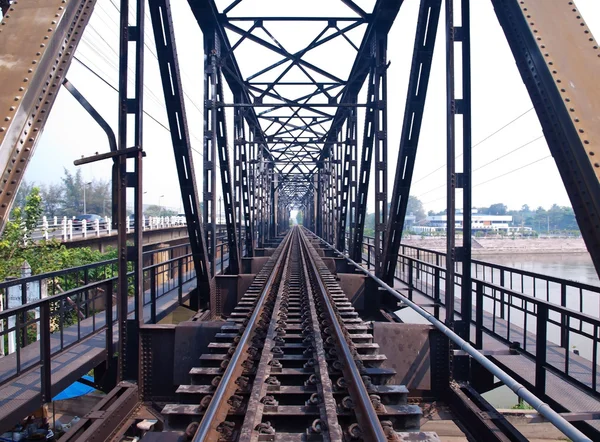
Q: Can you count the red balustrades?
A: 0